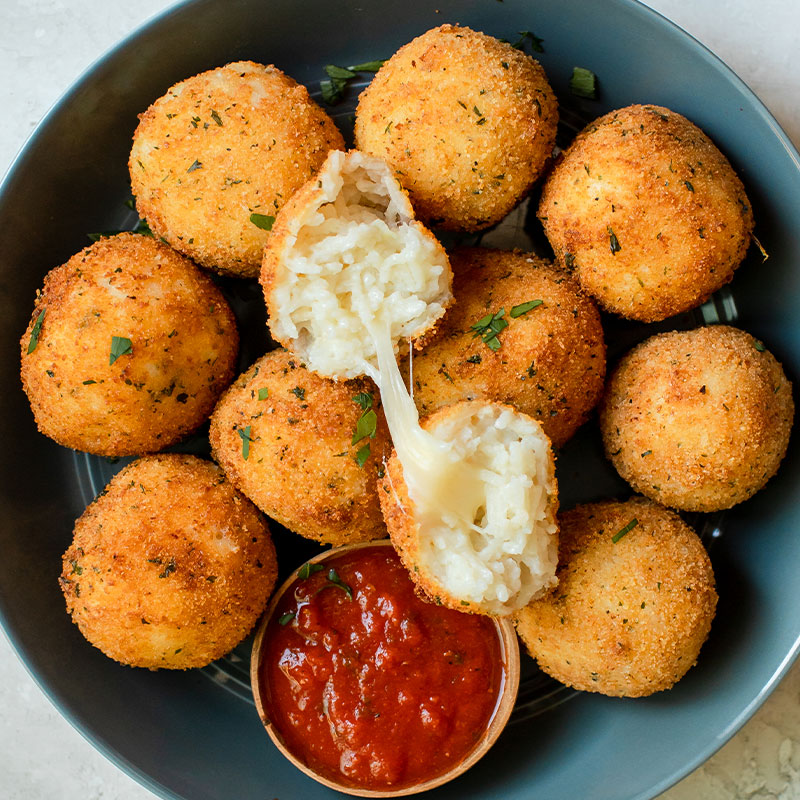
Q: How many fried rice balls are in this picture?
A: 10